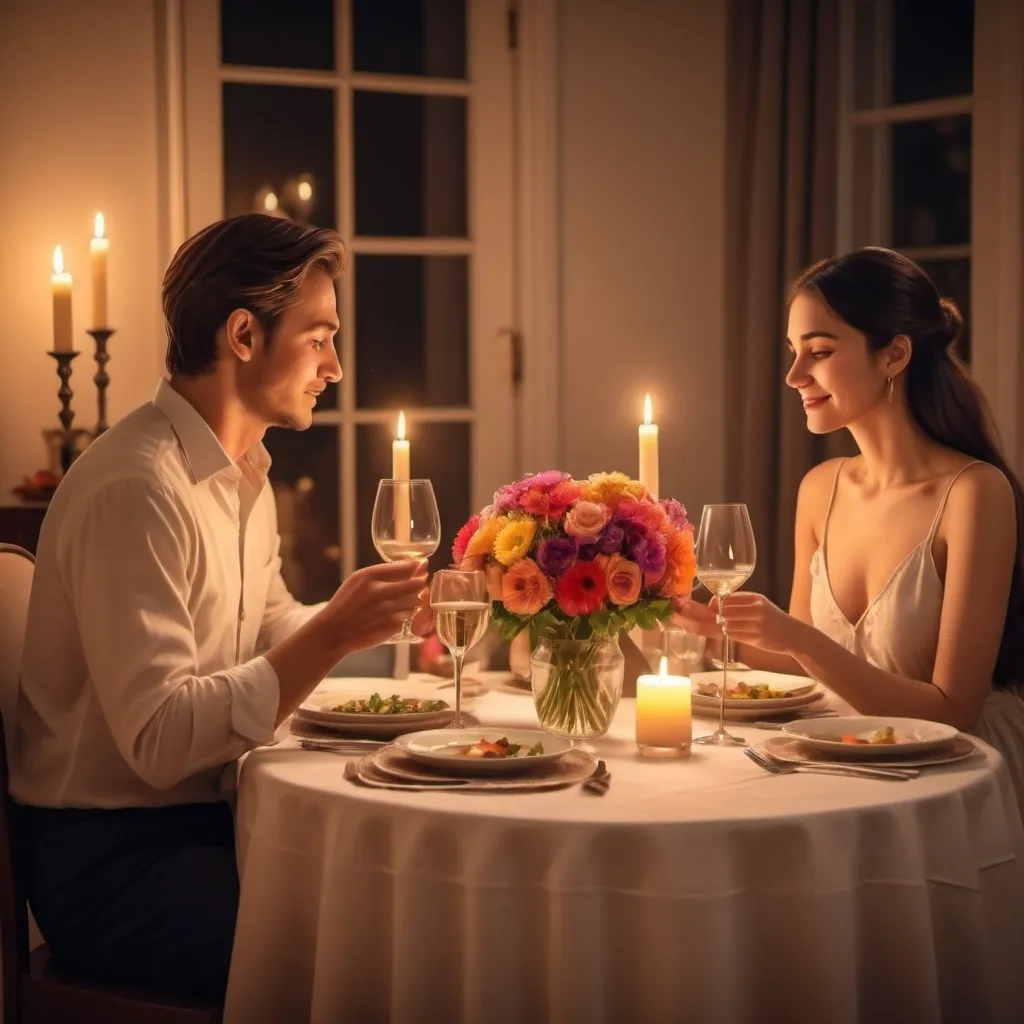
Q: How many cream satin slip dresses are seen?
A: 1